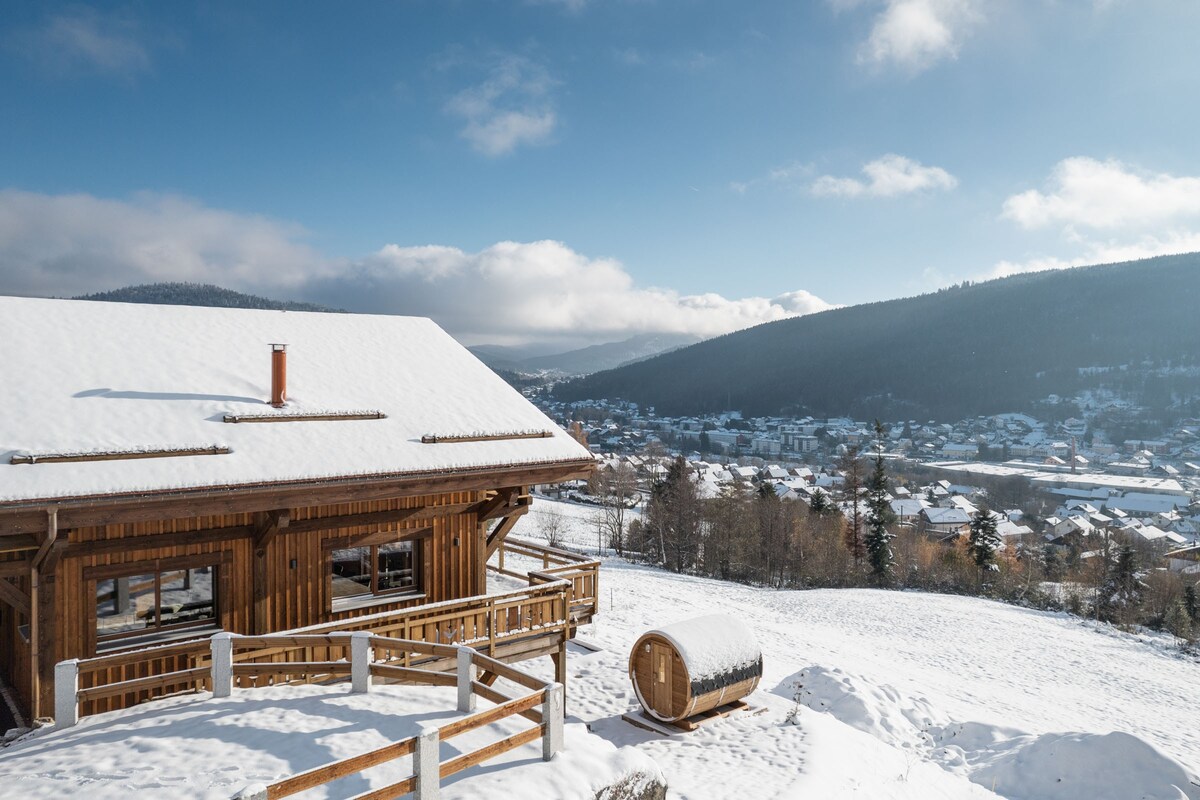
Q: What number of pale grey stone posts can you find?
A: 7